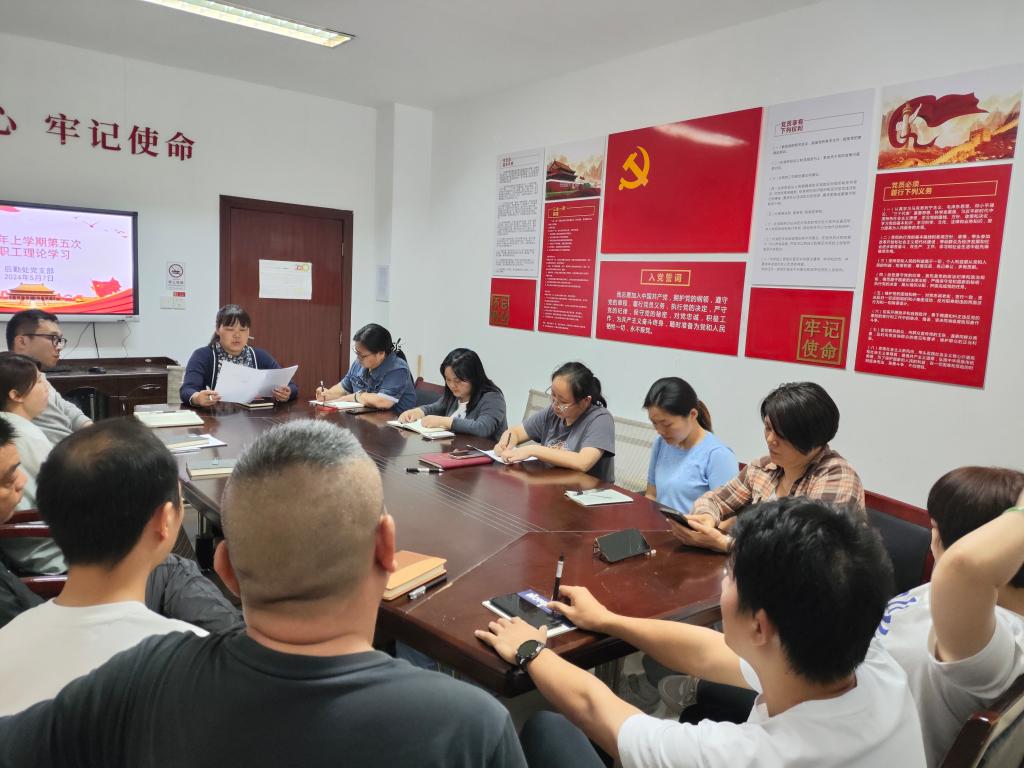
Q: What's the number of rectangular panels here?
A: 10